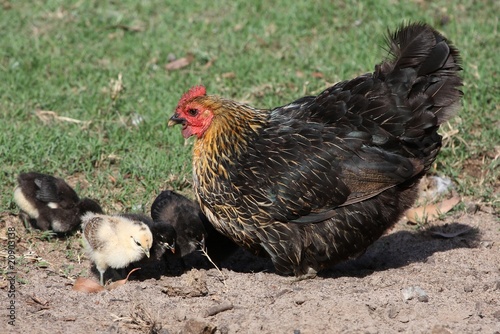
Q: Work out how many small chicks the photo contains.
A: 4